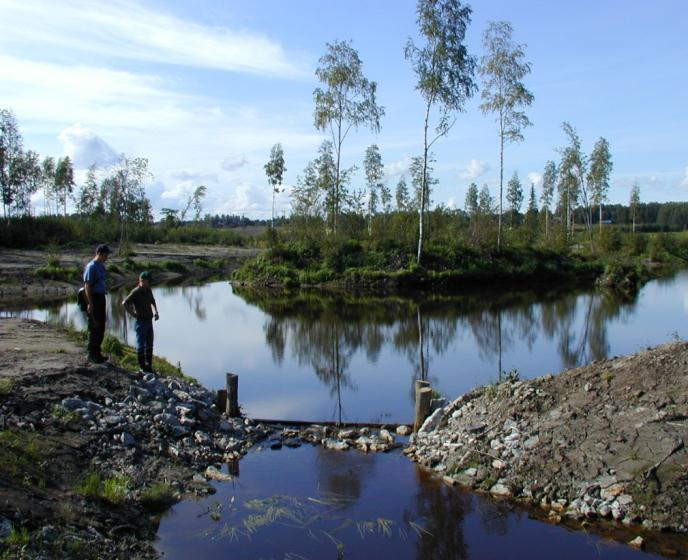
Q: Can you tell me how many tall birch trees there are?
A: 3